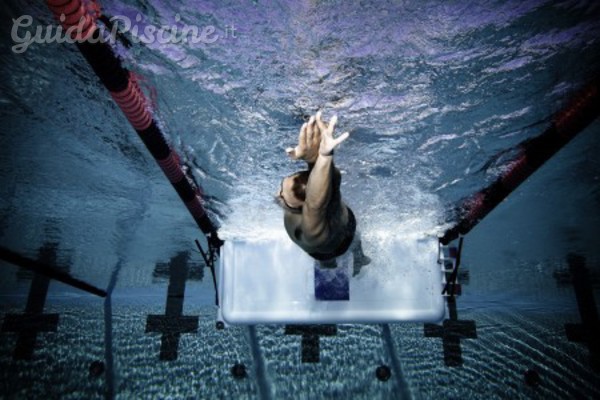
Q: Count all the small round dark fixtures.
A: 4